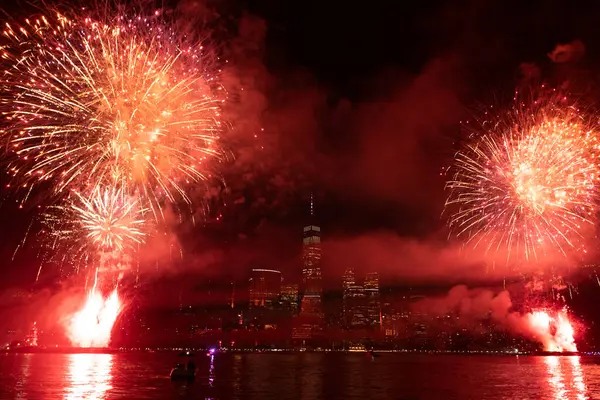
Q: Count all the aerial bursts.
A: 3